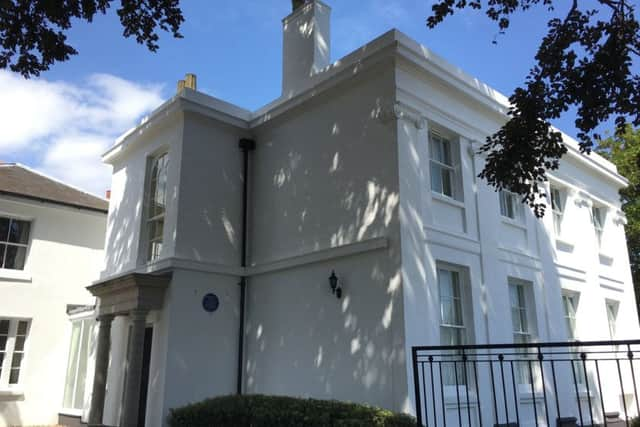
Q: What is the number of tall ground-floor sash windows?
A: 4